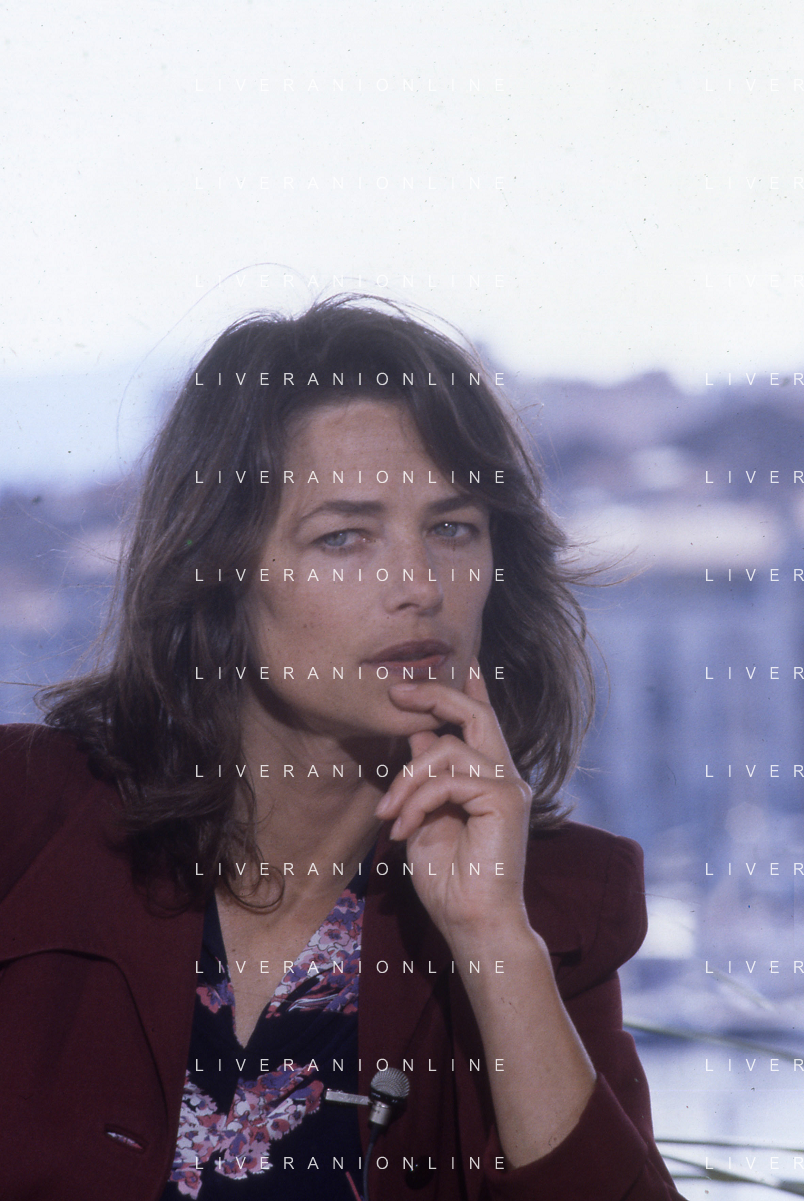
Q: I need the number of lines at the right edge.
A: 12